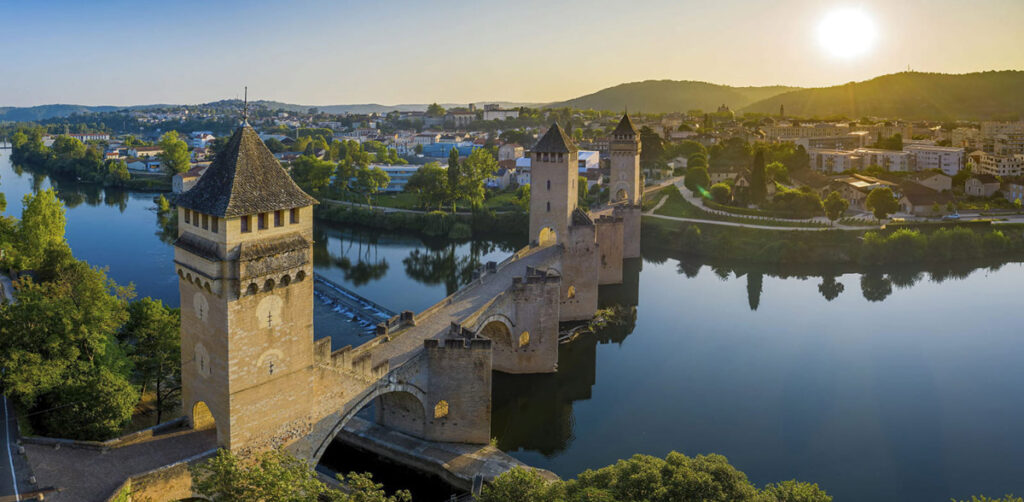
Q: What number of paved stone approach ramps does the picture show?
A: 1